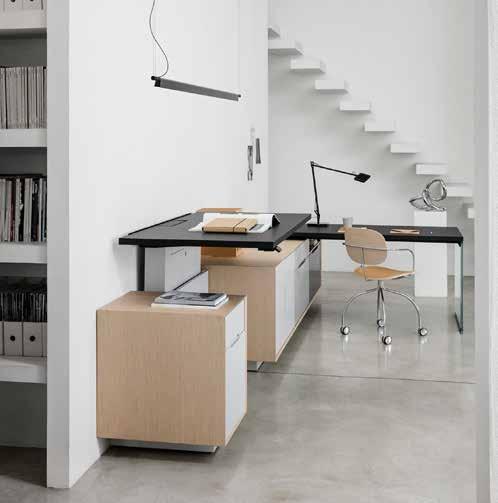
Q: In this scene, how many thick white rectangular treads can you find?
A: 10